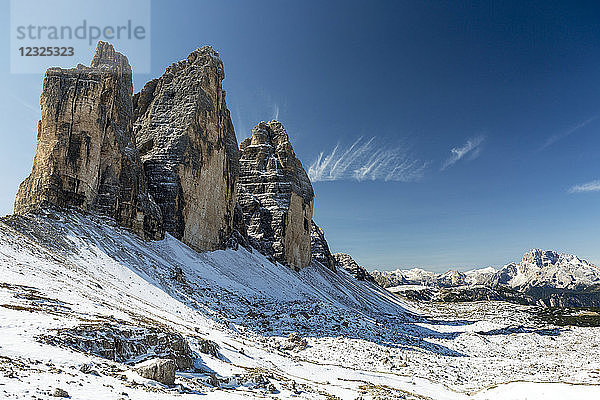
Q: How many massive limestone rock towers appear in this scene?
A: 3